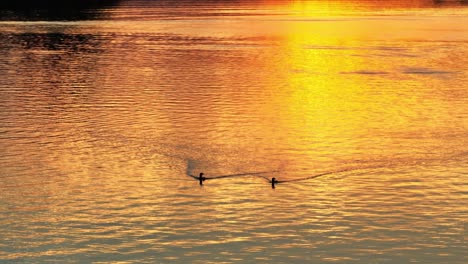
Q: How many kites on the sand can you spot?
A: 0